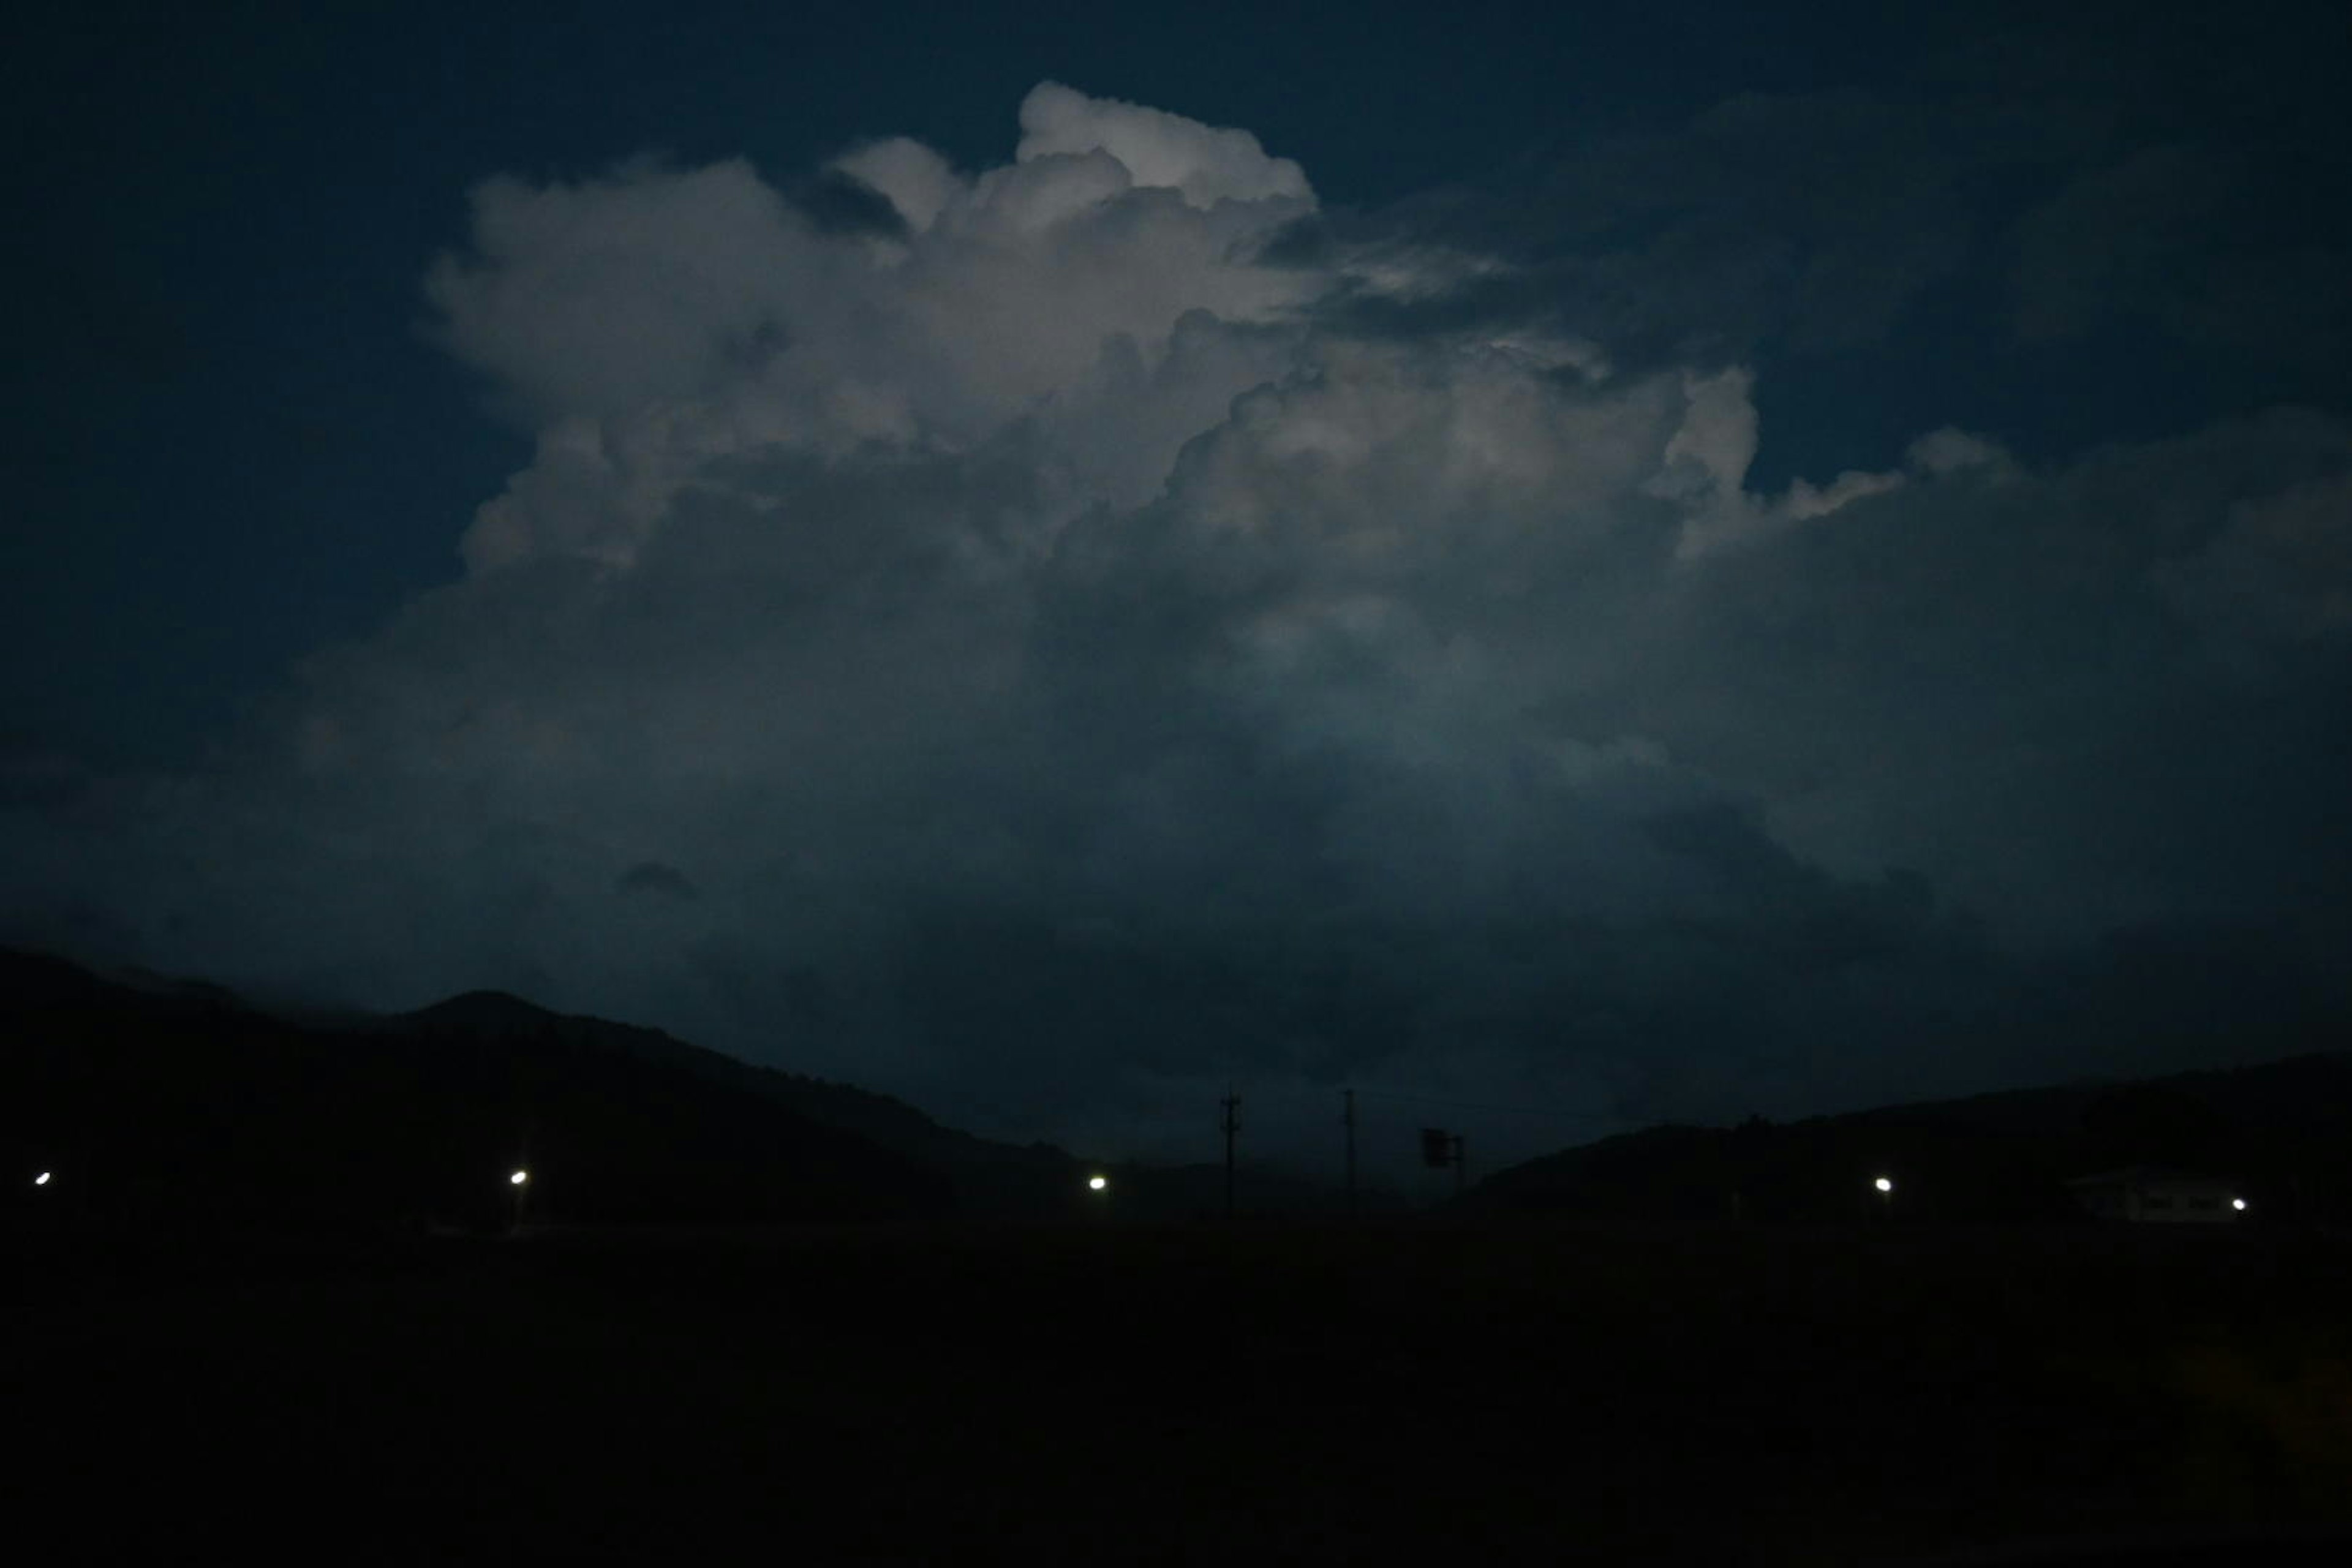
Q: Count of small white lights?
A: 5